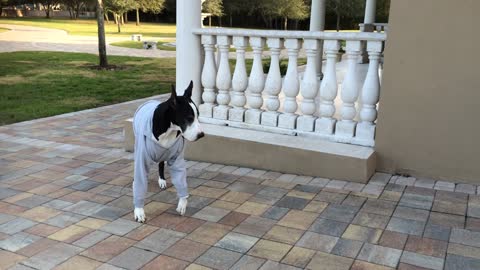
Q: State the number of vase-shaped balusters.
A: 10